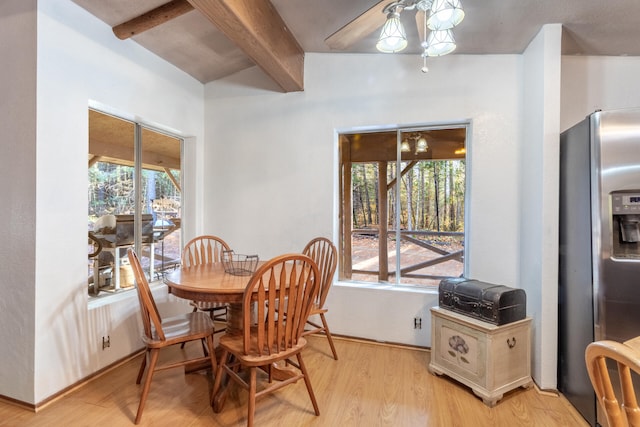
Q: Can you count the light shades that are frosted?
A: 3